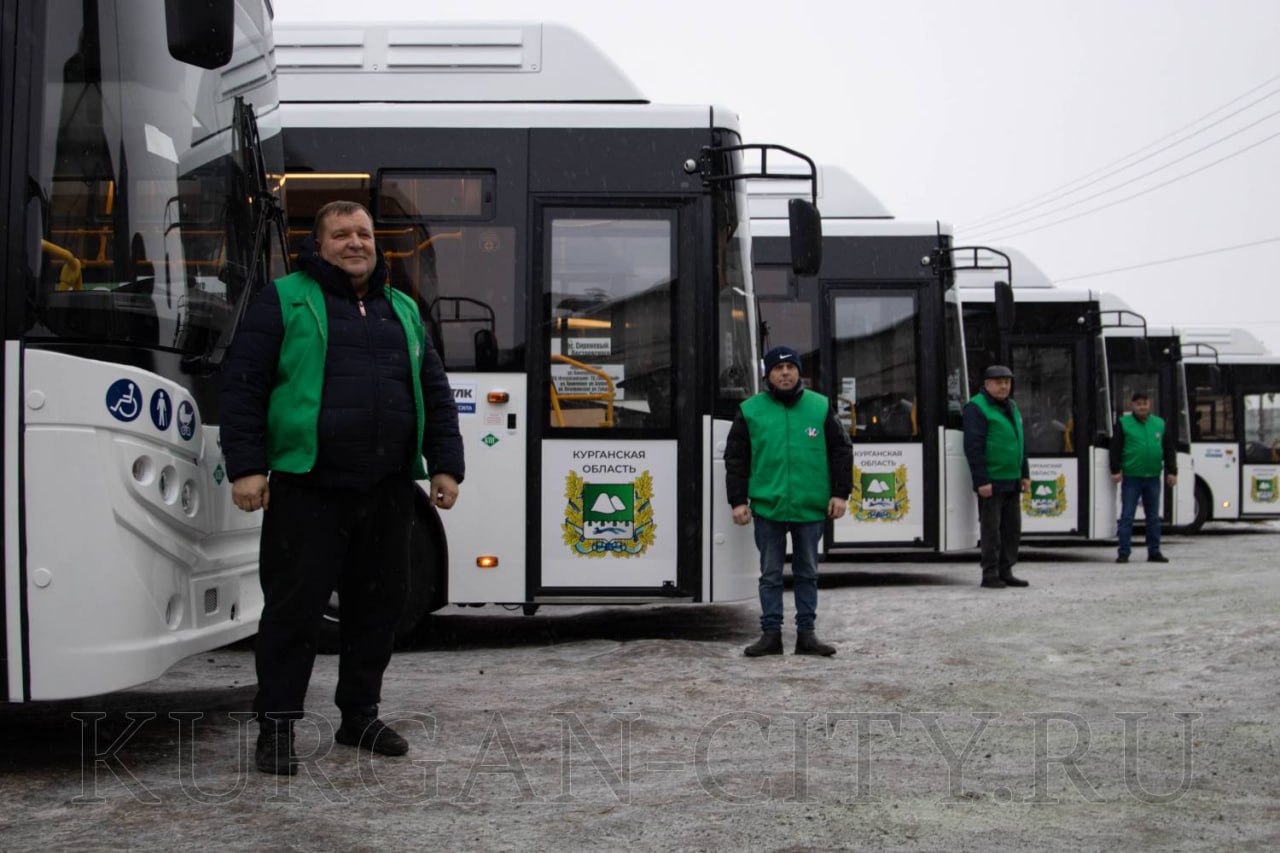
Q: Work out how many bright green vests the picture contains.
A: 4